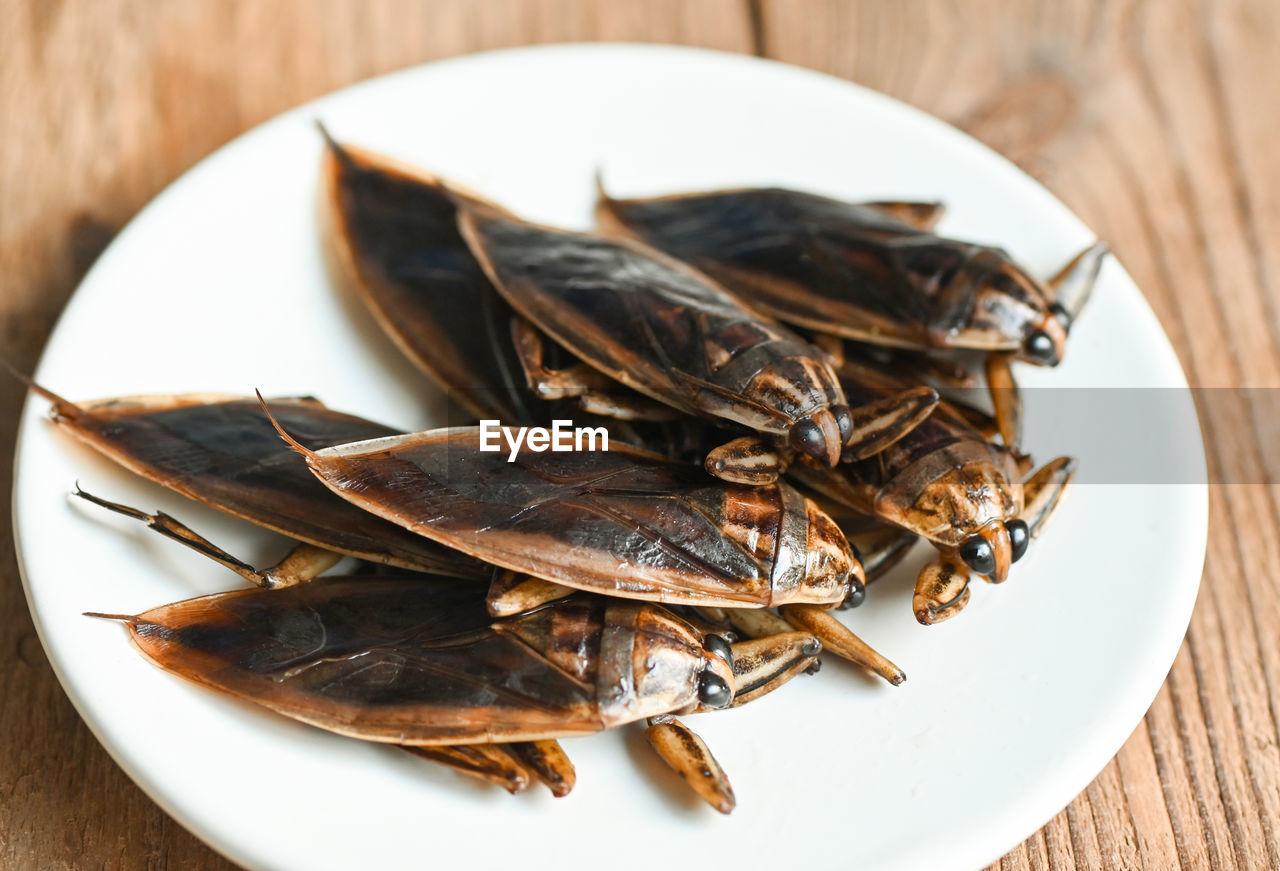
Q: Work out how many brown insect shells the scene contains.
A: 7